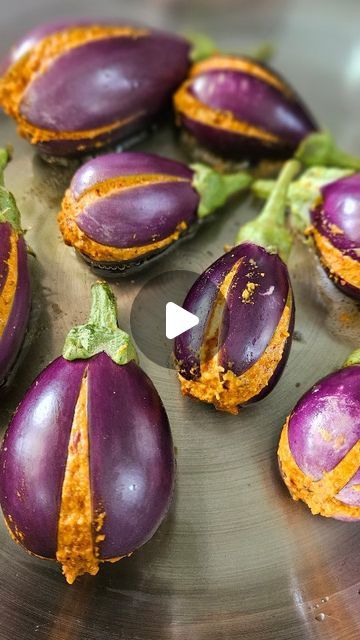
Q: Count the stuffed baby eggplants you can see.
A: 8